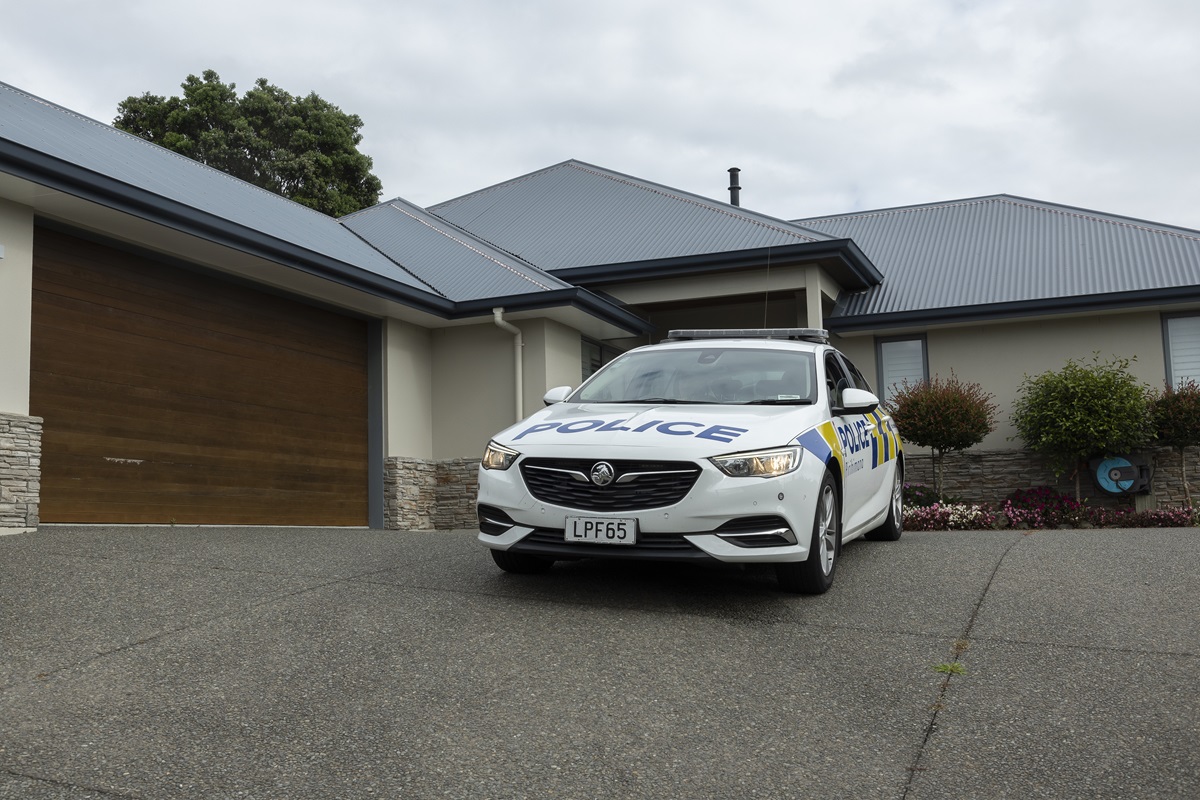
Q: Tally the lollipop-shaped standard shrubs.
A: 3